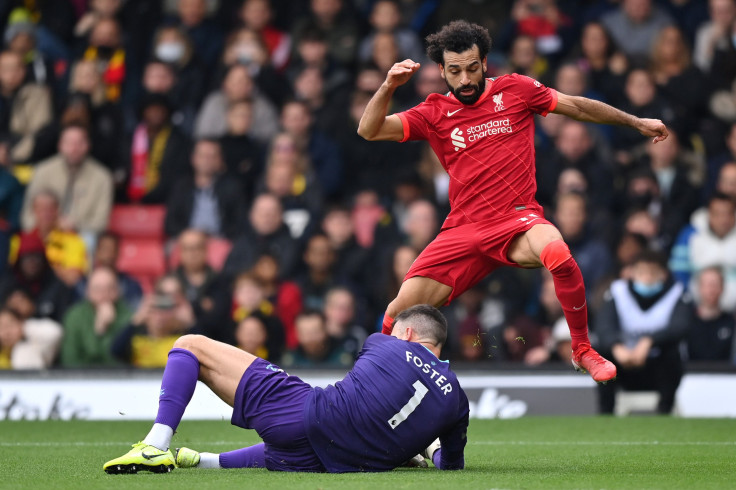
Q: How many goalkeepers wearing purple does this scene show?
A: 1